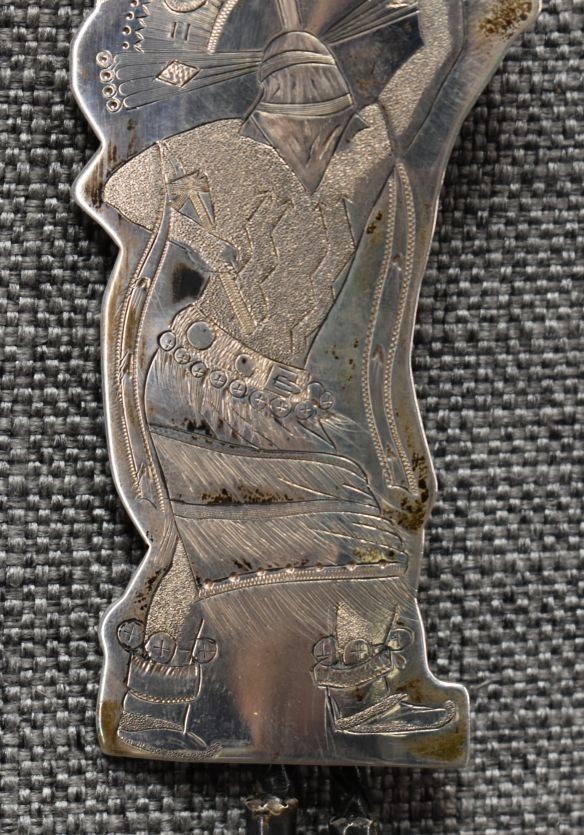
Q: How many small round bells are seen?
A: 15